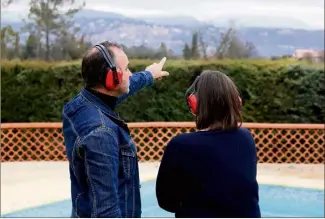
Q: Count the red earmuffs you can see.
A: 2